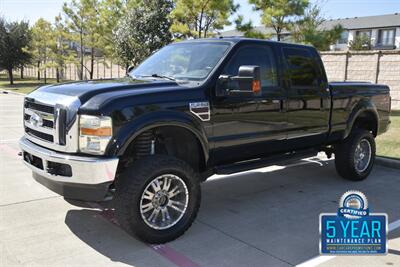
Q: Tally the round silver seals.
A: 1